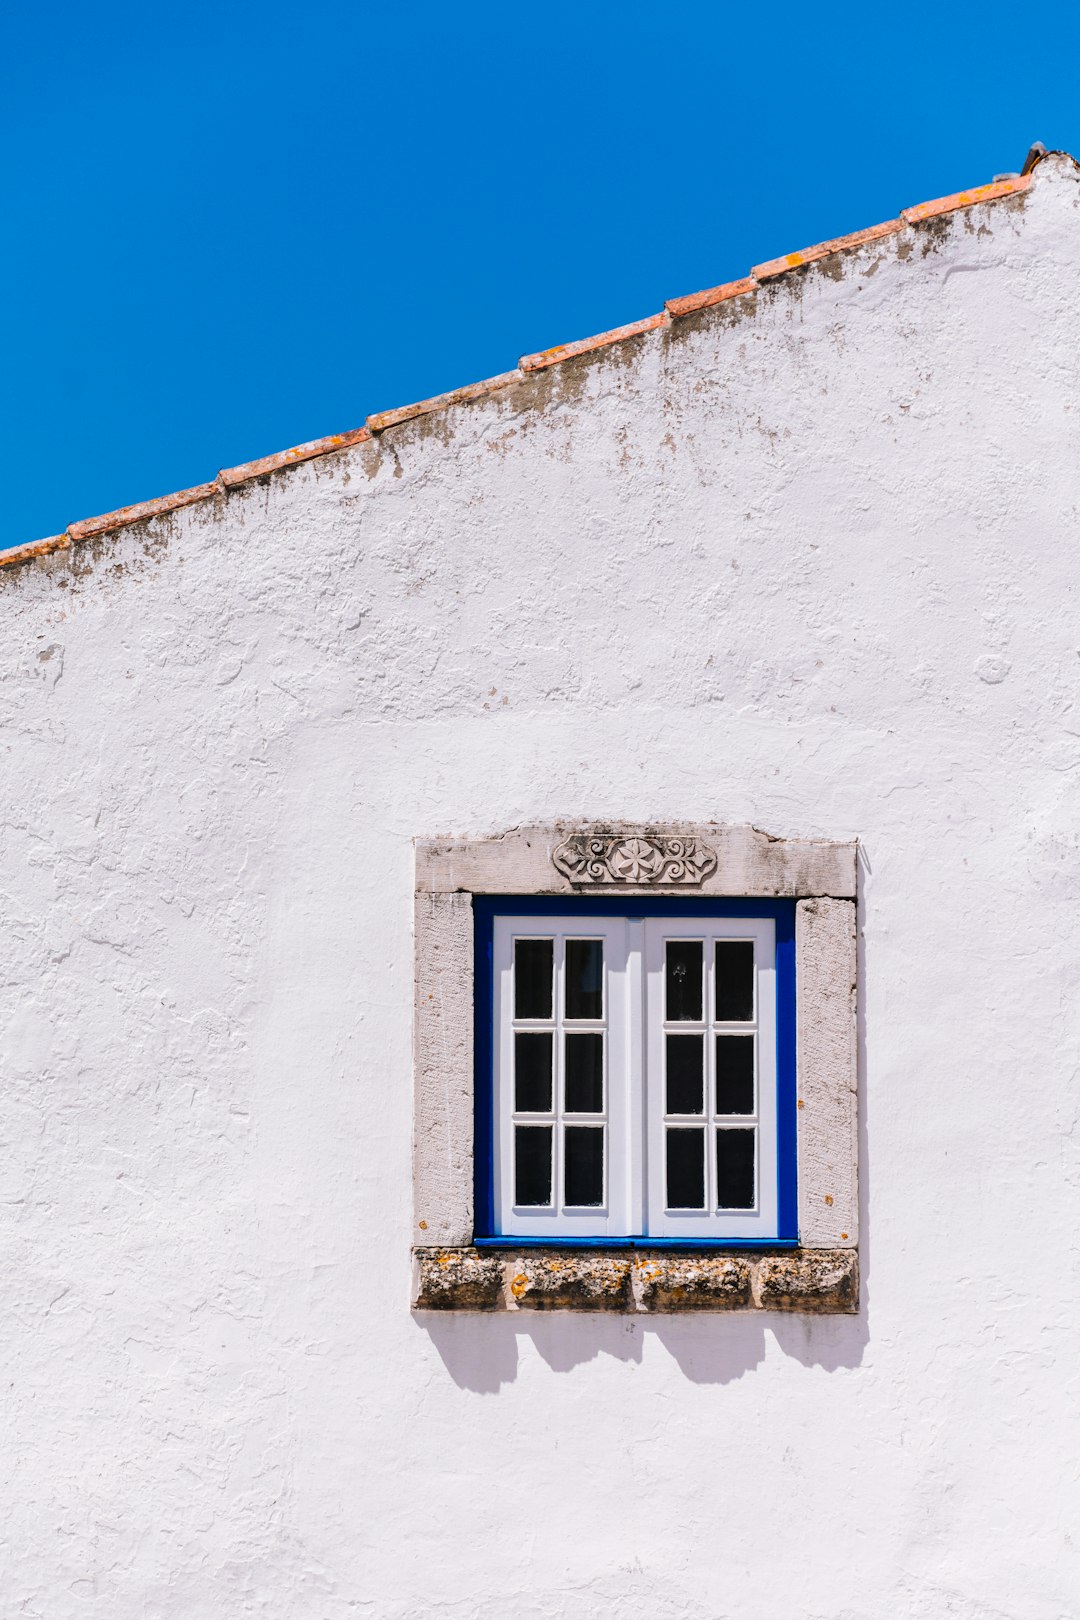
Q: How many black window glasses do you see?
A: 12